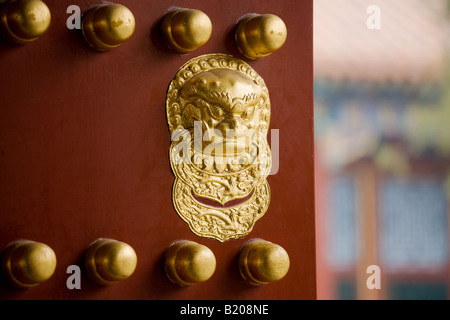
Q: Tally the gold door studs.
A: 8